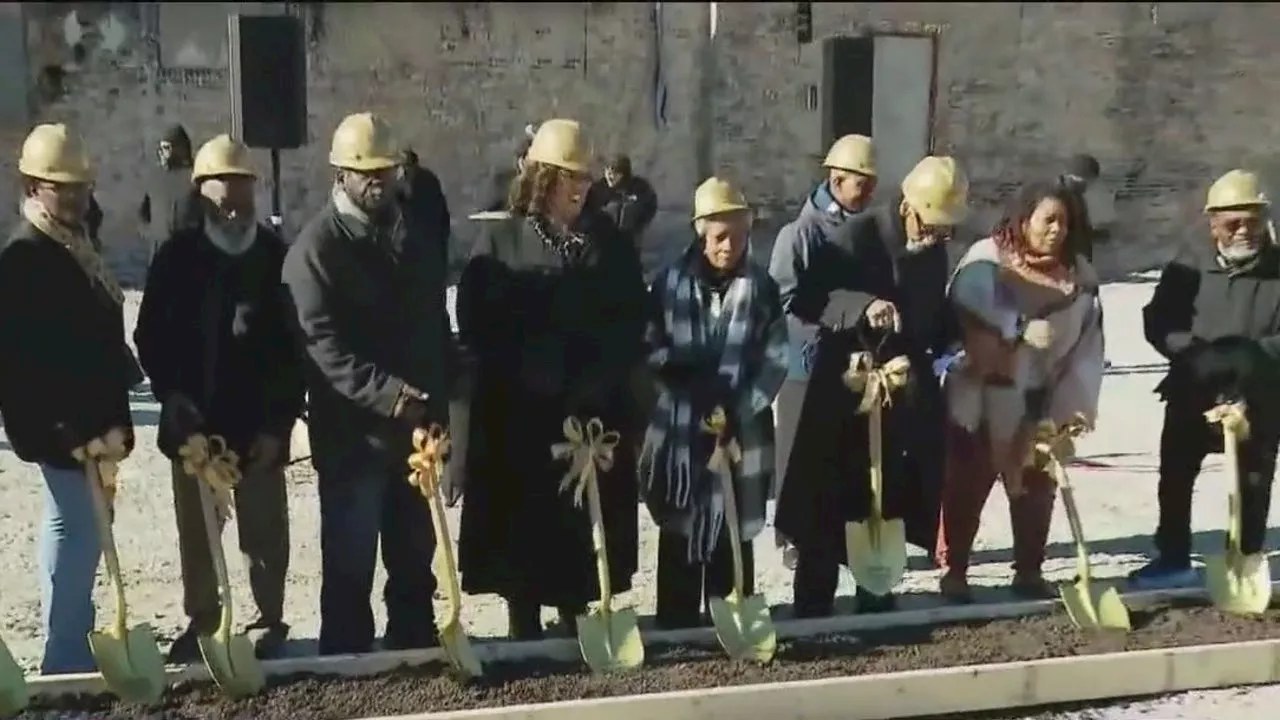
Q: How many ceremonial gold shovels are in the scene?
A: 9